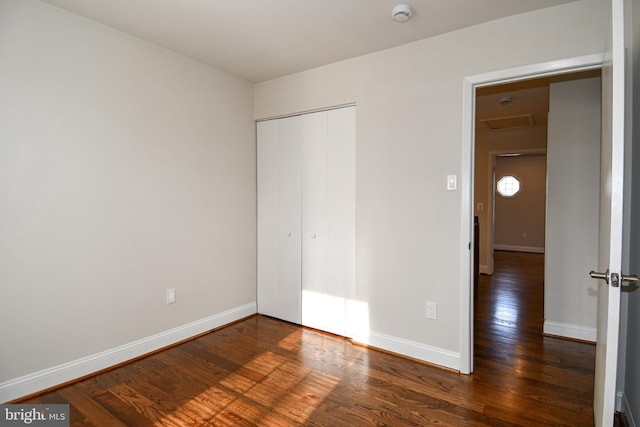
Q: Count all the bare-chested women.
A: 0